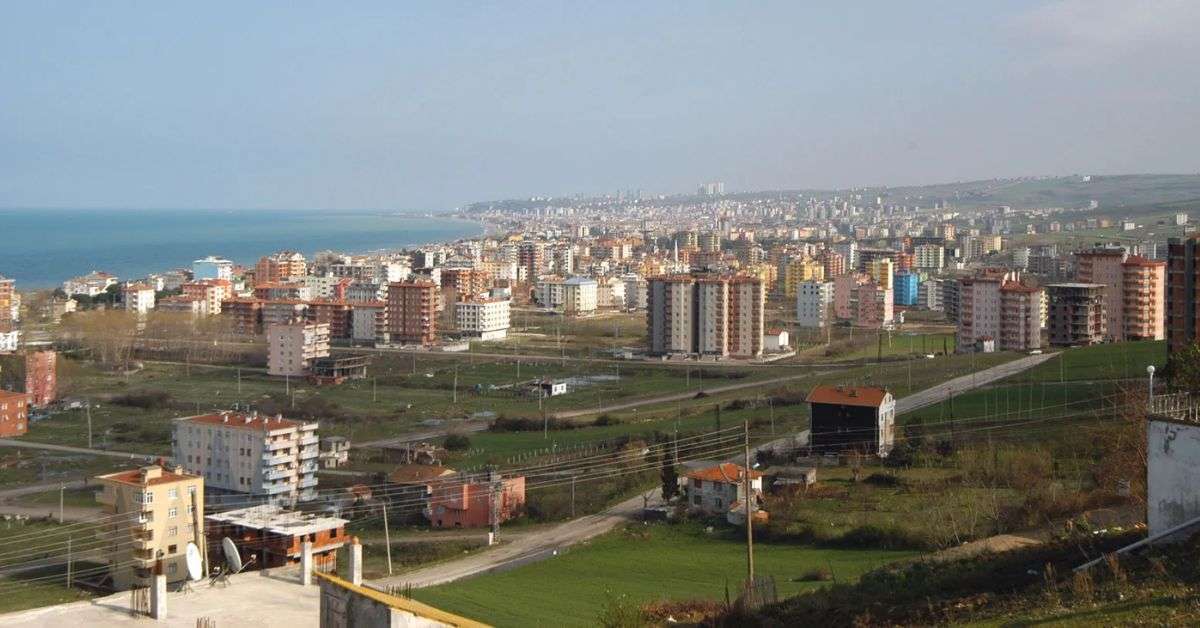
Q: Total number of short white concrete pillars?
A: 3